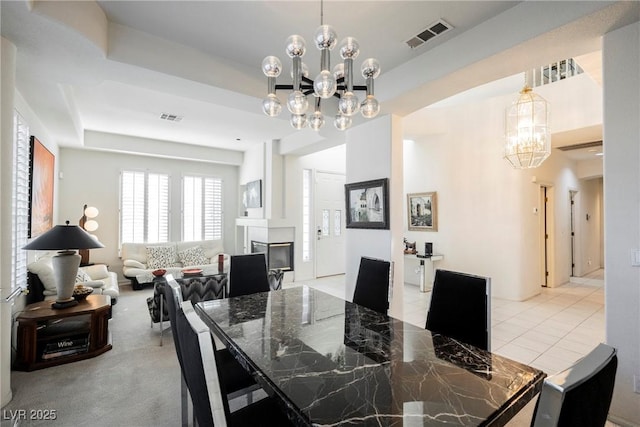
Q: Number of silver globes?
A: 15